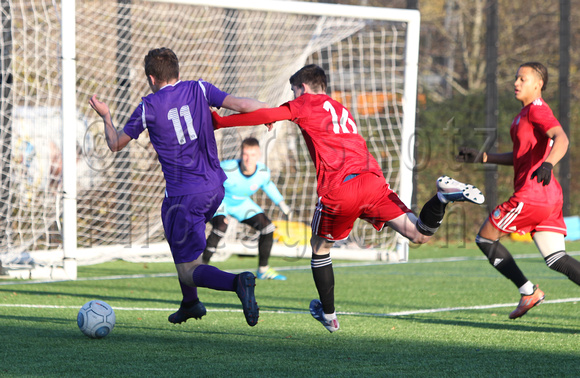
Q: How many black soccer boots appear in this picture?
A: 2